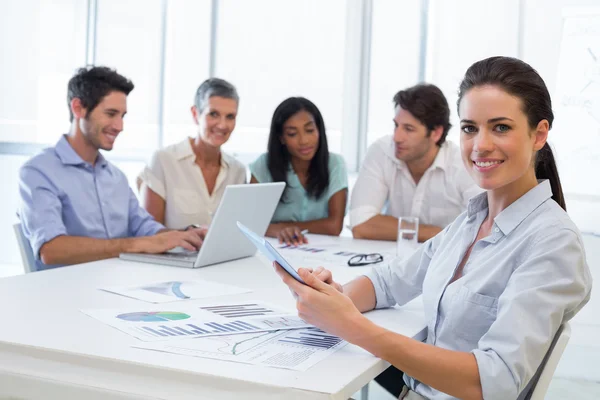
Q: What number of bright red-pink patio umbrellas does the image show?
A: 0